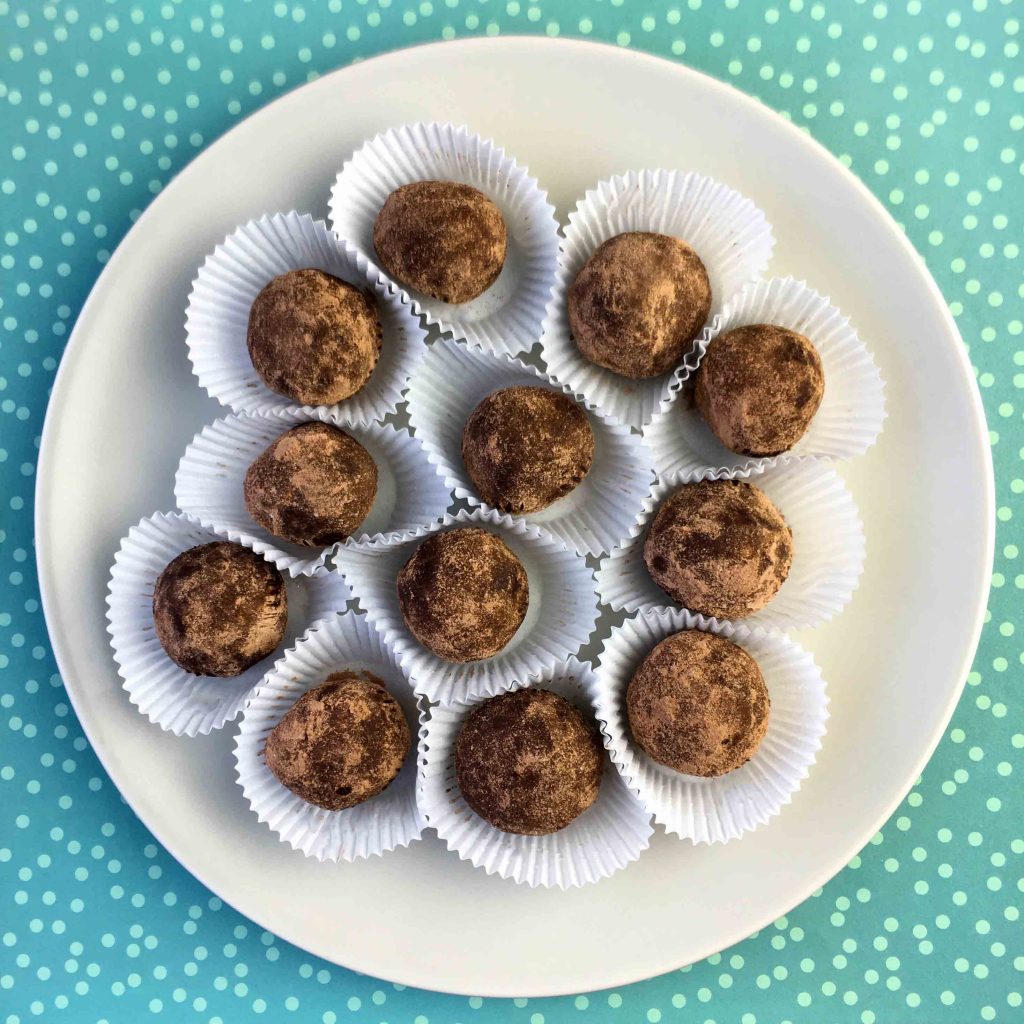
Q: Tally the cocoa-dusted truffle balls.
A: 12